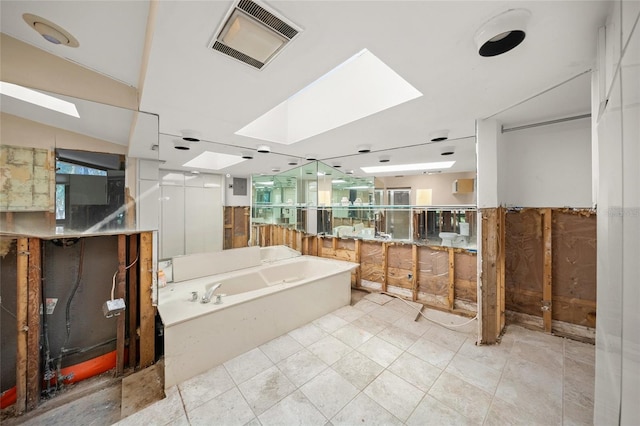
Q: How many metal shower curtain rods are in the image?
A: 1